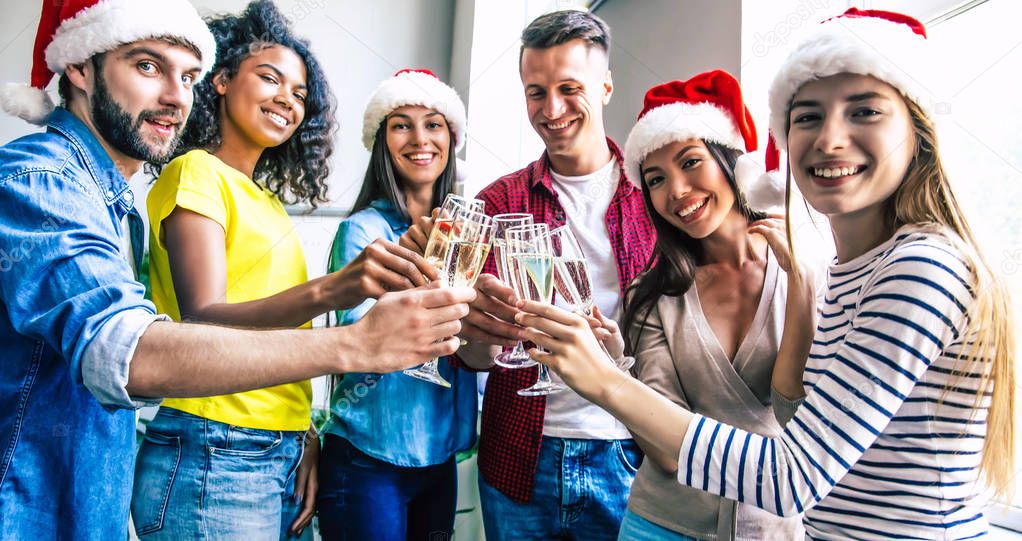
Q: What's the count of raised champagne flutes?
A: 6